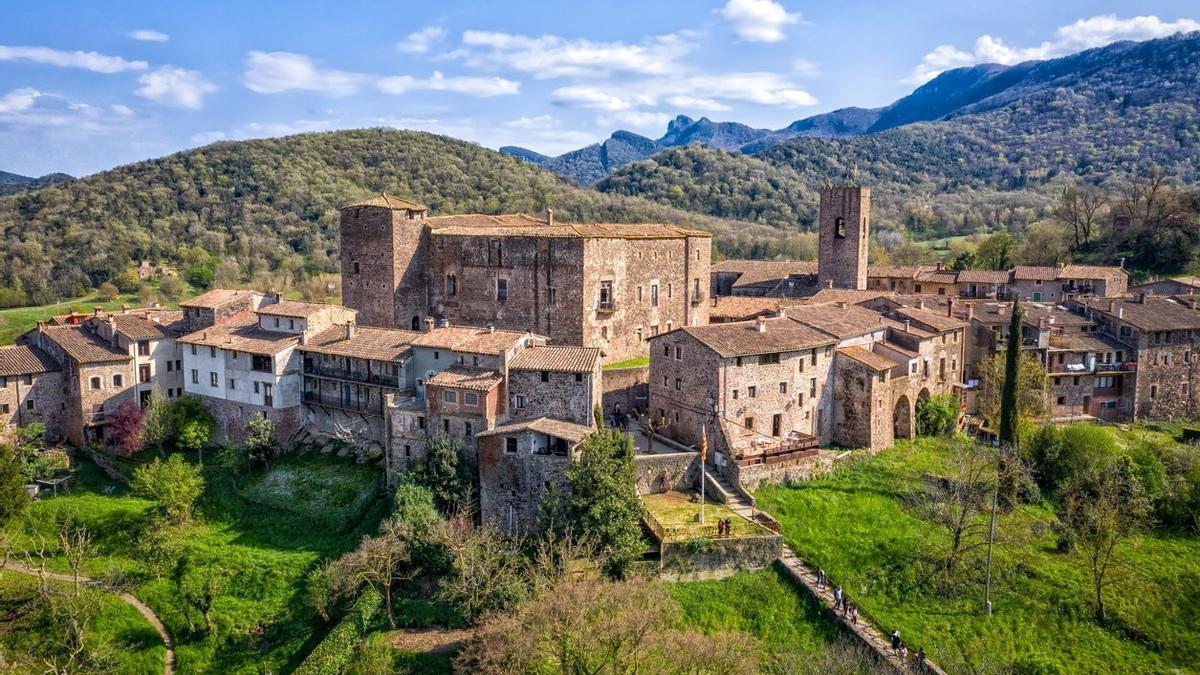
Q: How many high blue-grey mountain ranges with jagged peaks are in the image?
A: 1